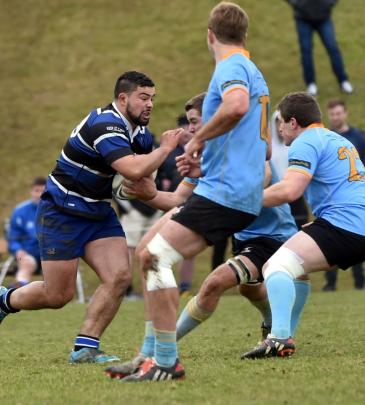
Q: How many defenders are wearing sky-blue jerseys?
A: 3